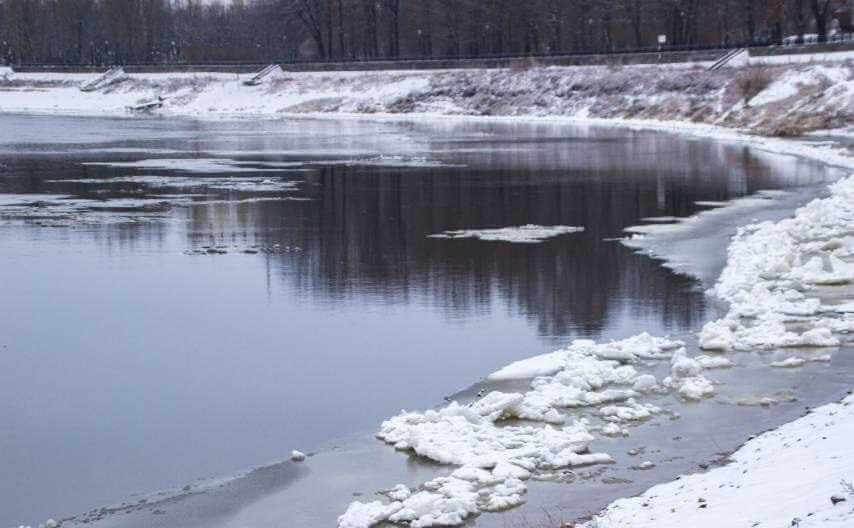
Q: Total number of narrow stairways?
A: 3